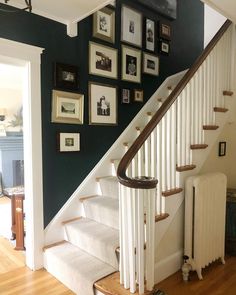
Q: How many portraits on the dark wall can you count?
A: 15